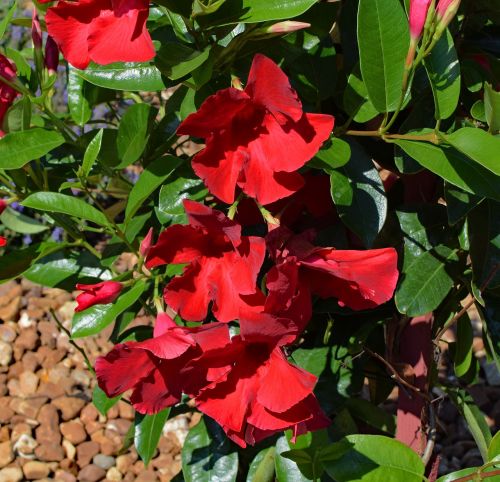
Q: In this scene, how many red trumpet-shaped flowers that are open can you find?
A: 6